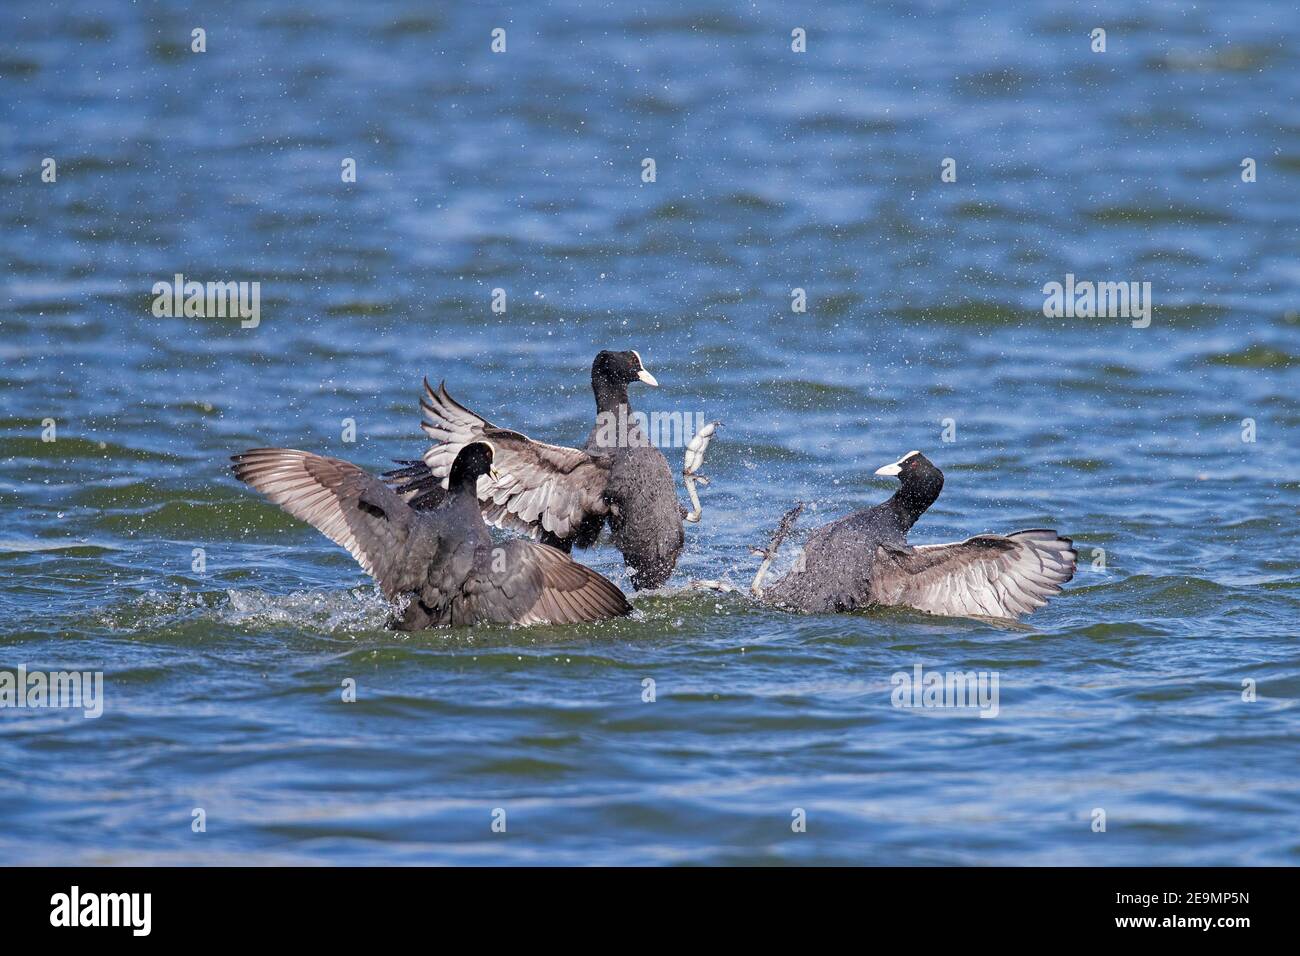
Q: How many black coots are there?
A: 3